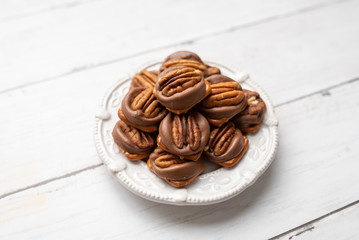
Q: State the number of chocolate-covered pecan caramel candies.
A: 11